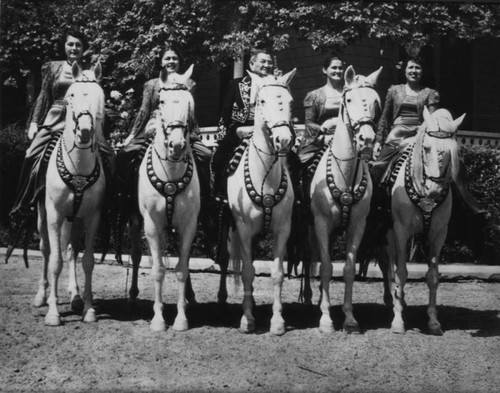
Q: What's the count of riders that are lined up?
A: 5